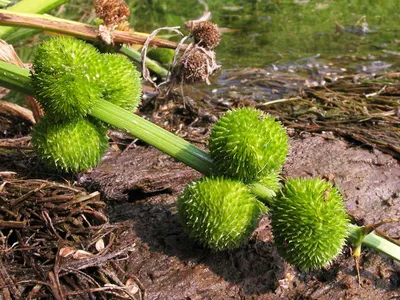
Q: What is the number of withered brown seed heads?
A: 3